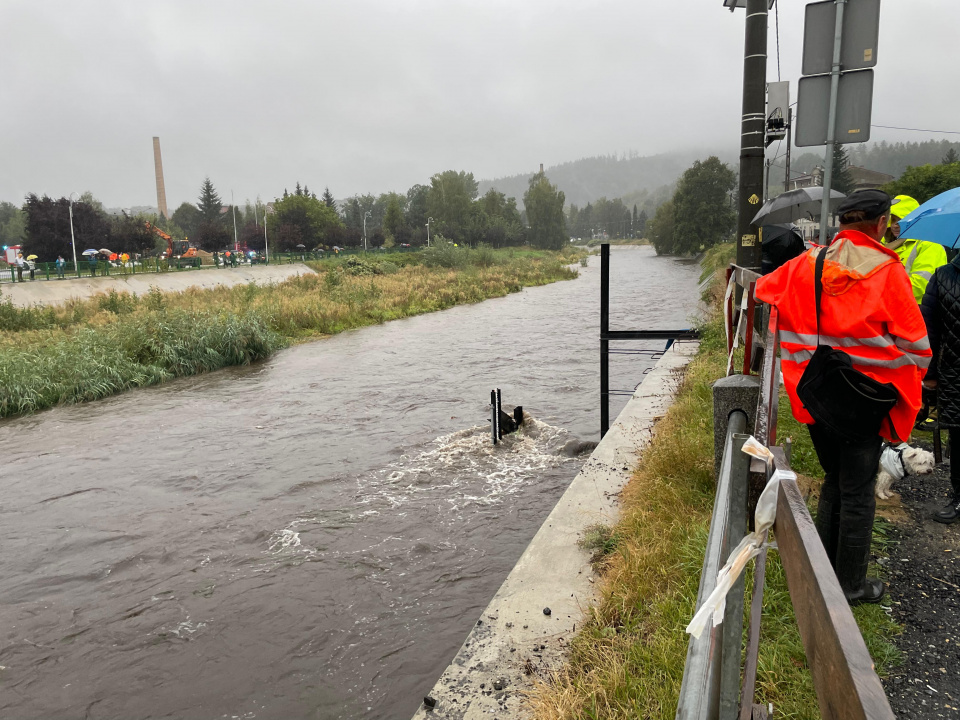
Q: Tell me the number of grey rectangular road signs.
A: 2